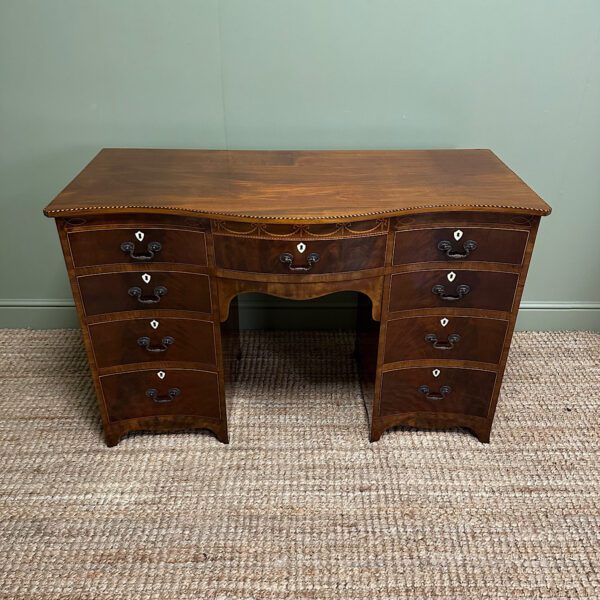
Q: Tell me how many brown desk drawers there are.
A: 9